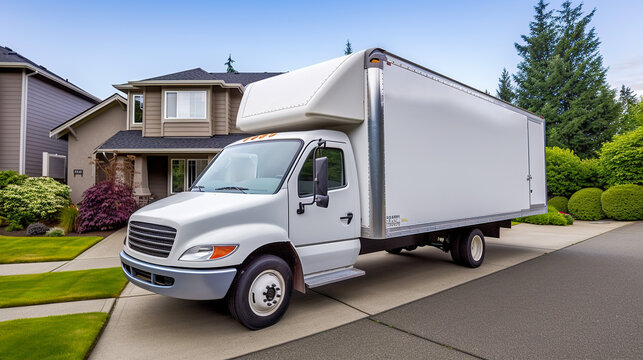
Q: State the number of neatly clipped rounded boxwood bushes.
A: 3